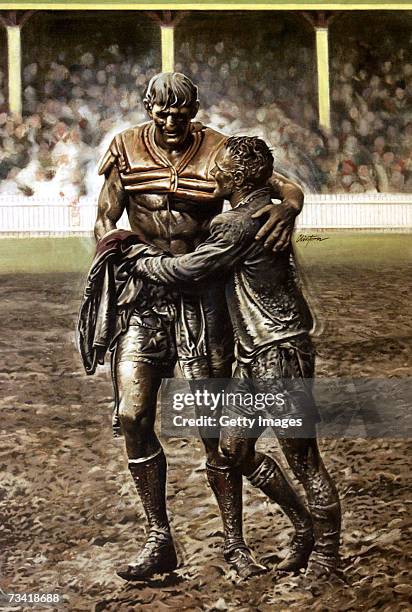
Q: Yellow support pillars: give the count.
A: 3